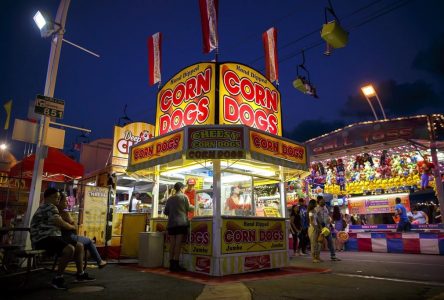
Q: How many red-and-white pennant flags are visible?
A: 3